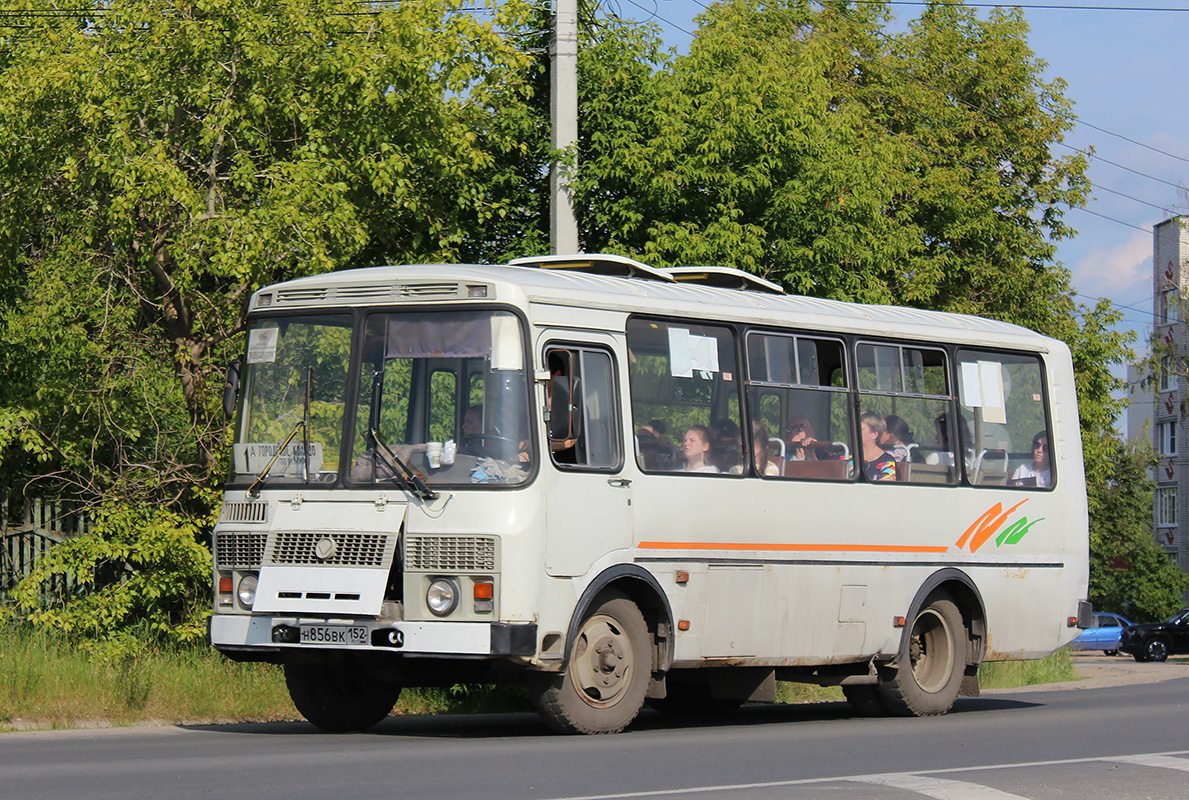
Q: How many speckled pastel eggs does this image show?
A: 0